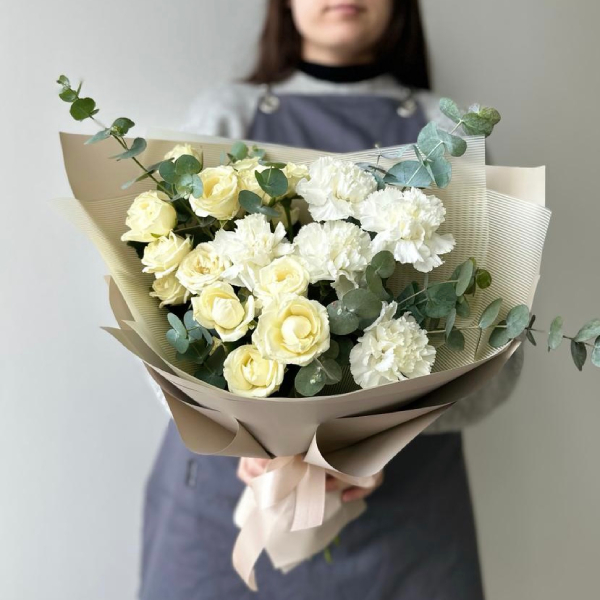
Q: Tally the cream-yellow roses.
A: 12